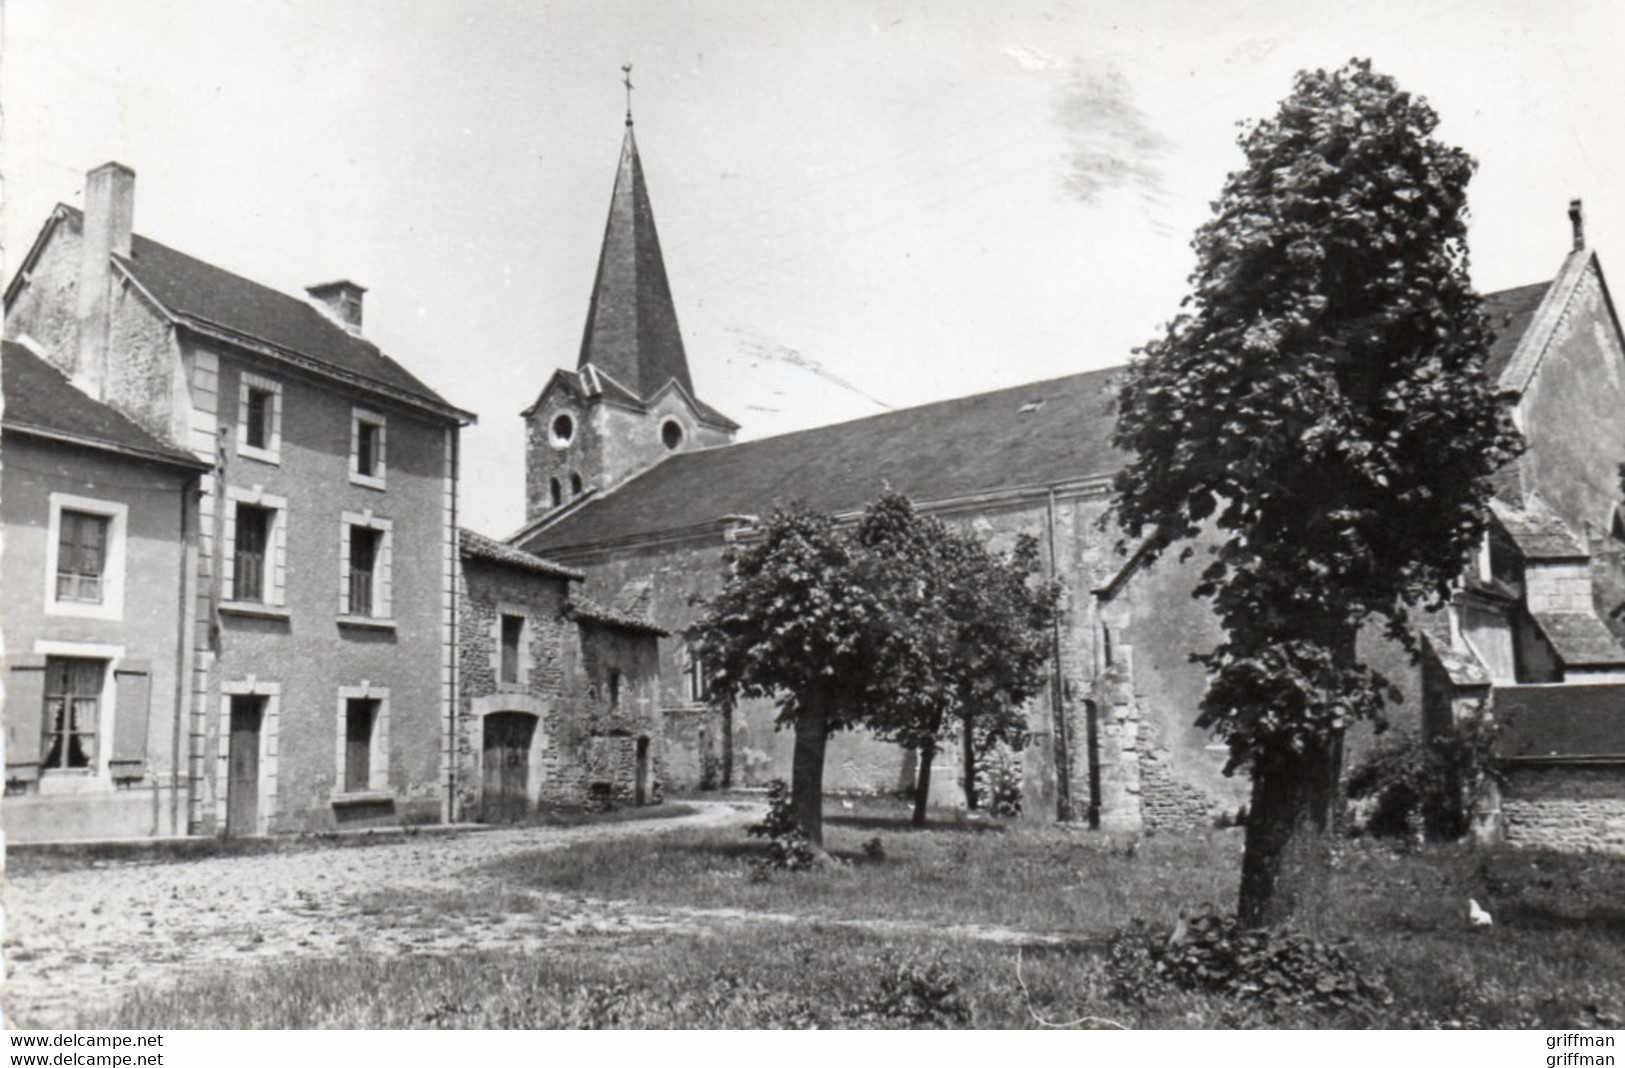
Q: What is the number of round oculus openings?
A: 2